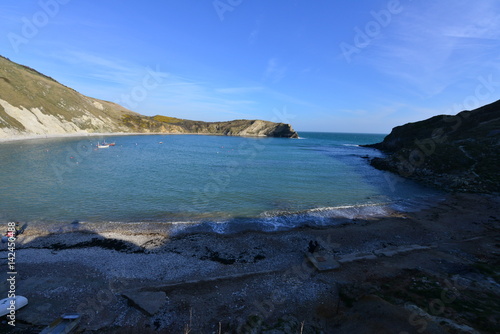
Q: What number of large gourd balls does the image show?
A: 0